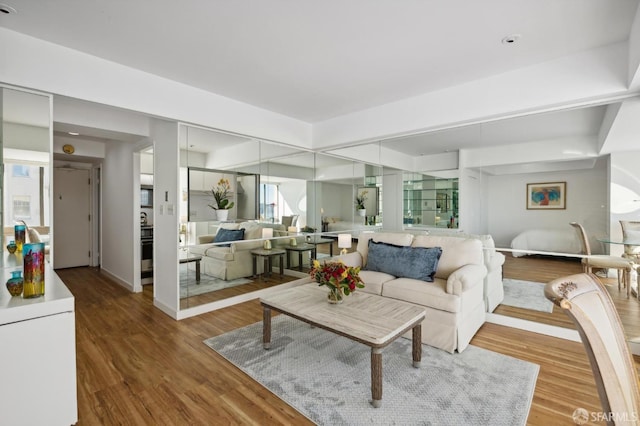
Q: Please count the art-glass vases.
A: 2